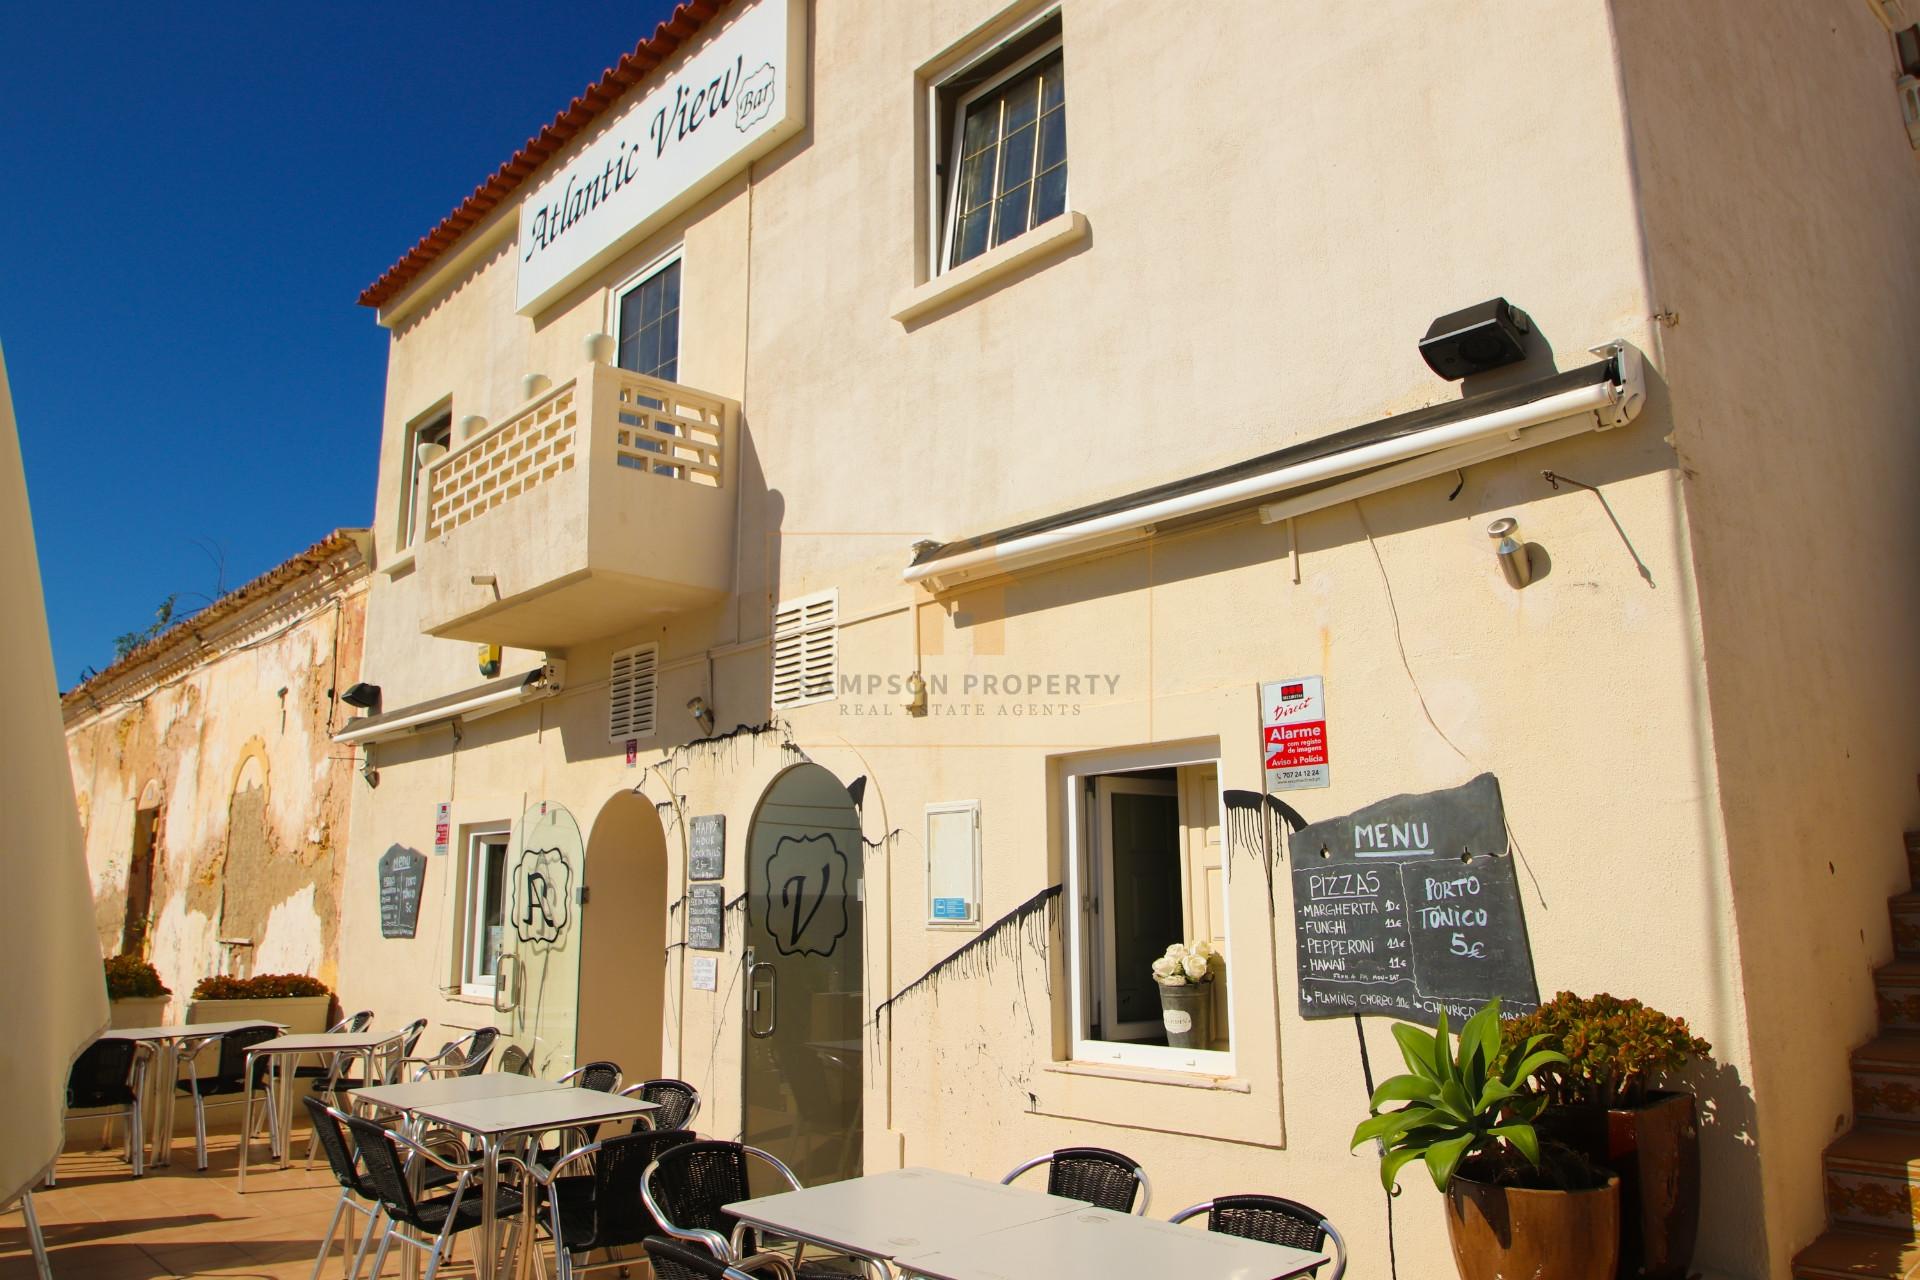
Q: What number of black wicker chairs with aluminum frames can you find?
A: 14